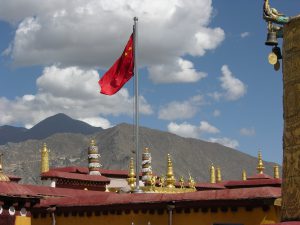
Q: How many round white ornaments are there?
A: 3